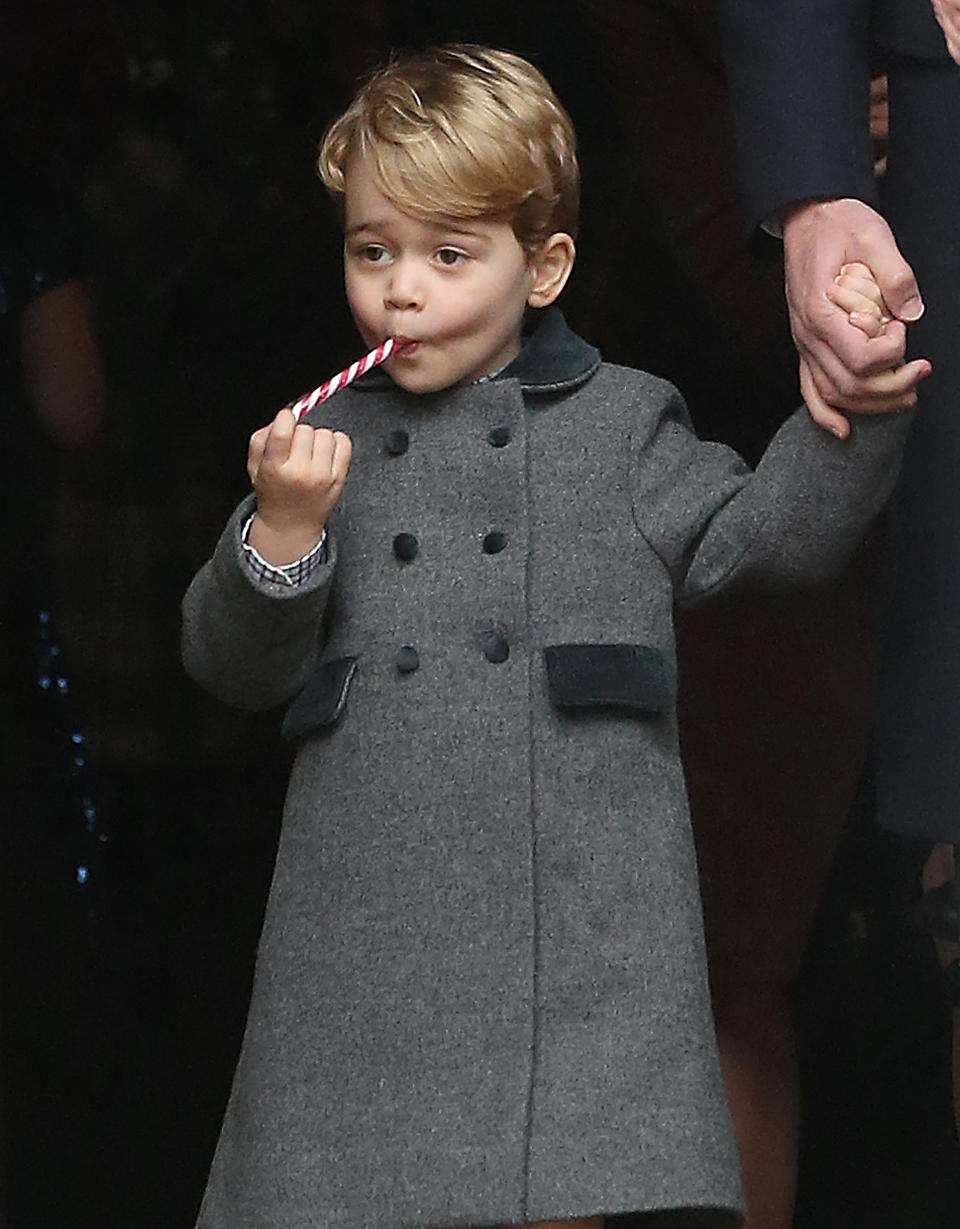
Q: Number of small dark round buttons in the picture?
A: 6